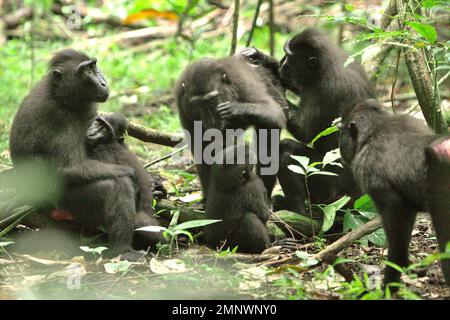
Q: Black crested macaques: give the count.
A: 6